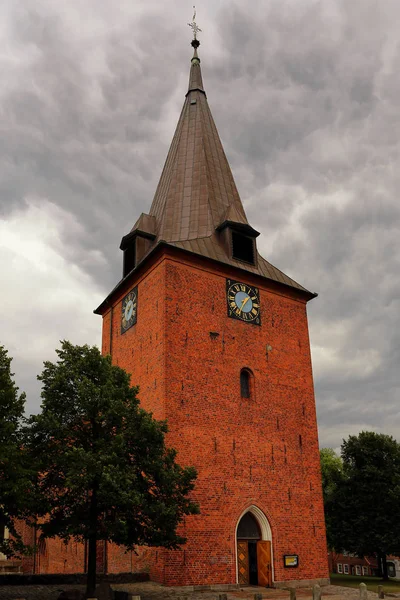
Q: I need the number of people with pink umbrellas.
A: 0